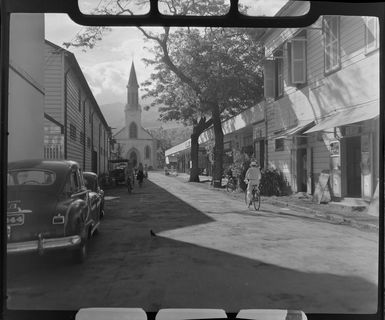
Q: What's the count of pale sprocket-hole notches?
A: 6